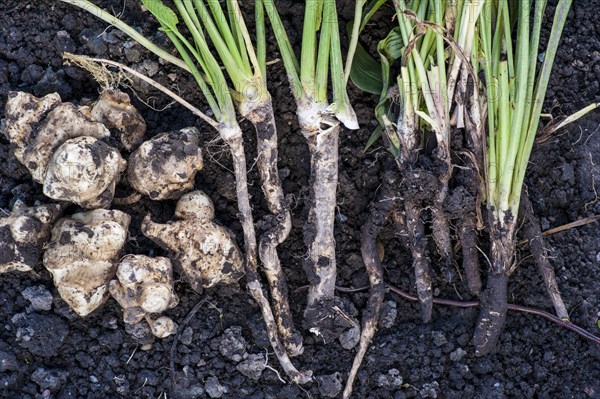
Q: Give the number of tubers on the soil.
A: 8